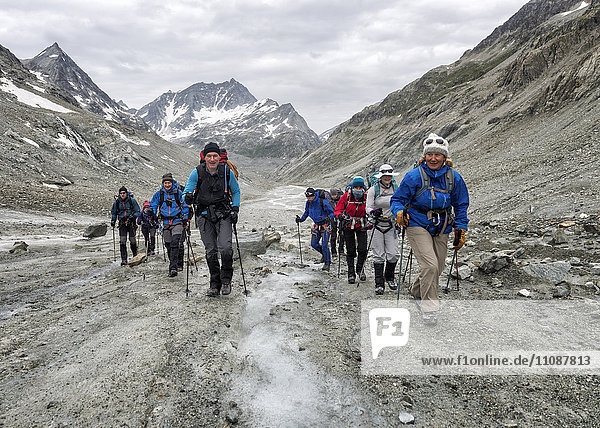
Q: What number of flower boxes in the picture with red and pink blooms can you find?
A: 0